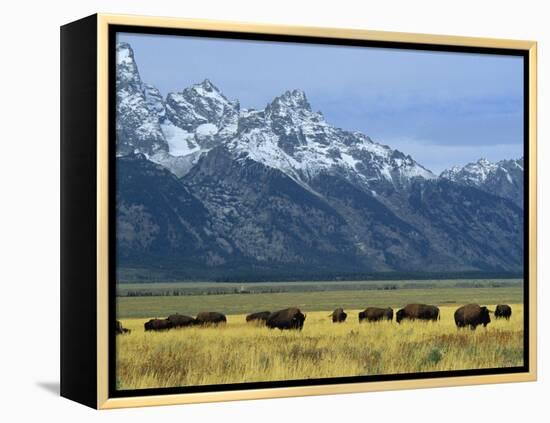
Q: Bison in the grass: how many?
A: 11